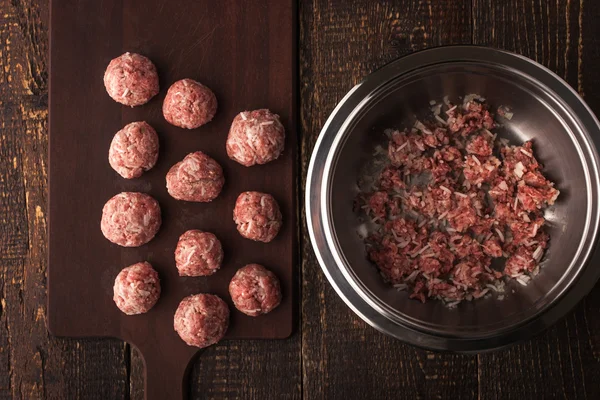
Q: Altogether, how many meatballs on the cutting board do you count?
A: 11